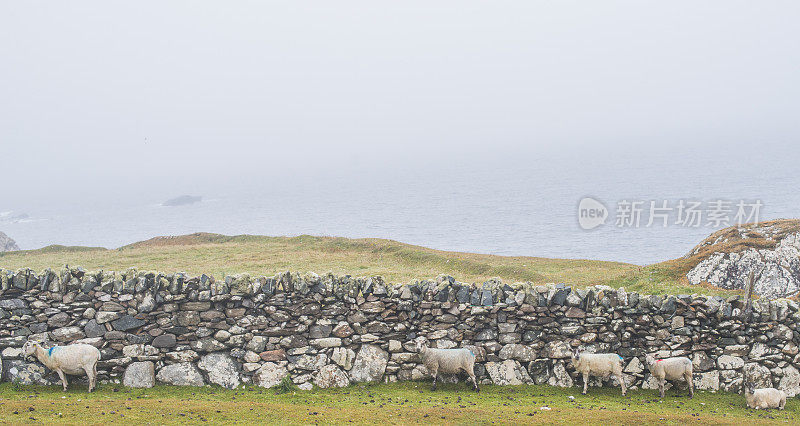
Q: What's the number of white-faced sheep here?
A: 3